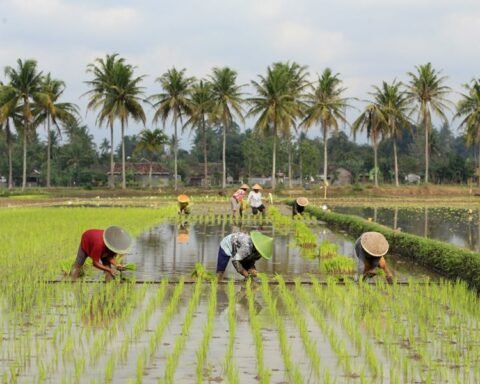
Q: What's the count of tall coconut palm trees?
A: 15